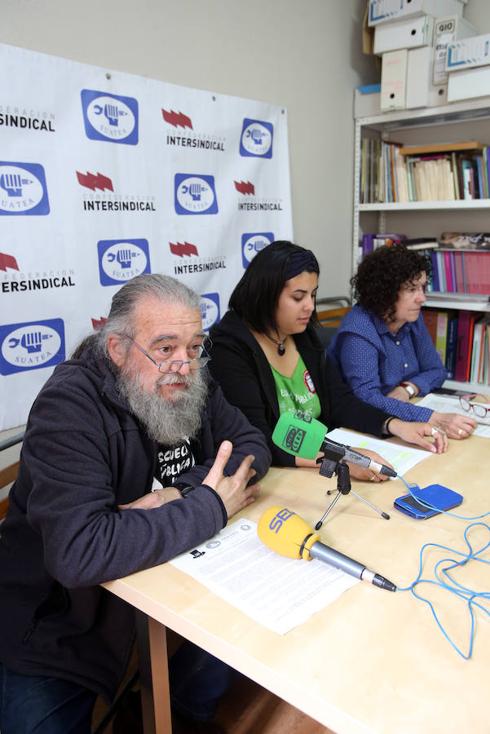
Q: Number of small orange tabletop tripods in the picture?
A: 0